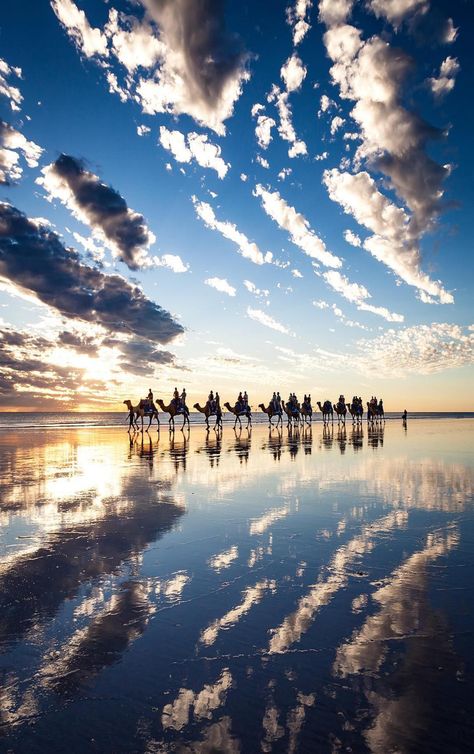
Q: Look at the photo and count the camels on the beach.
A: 11